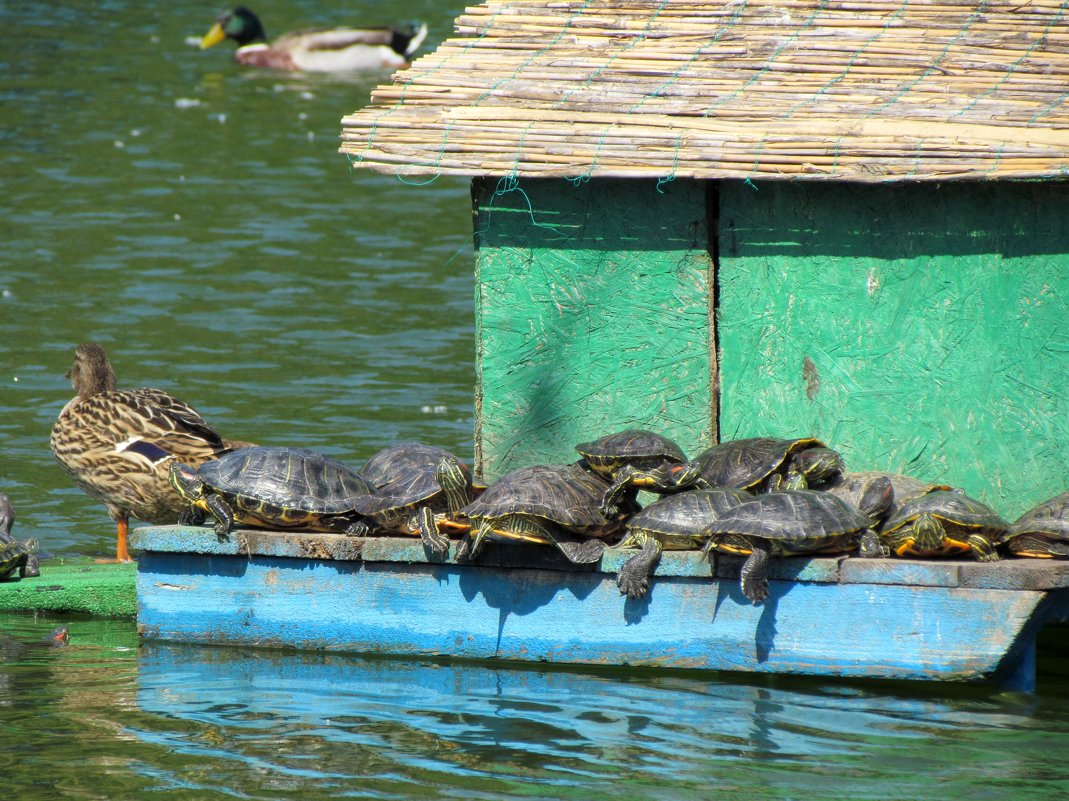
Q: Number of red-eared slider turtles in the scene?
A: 12